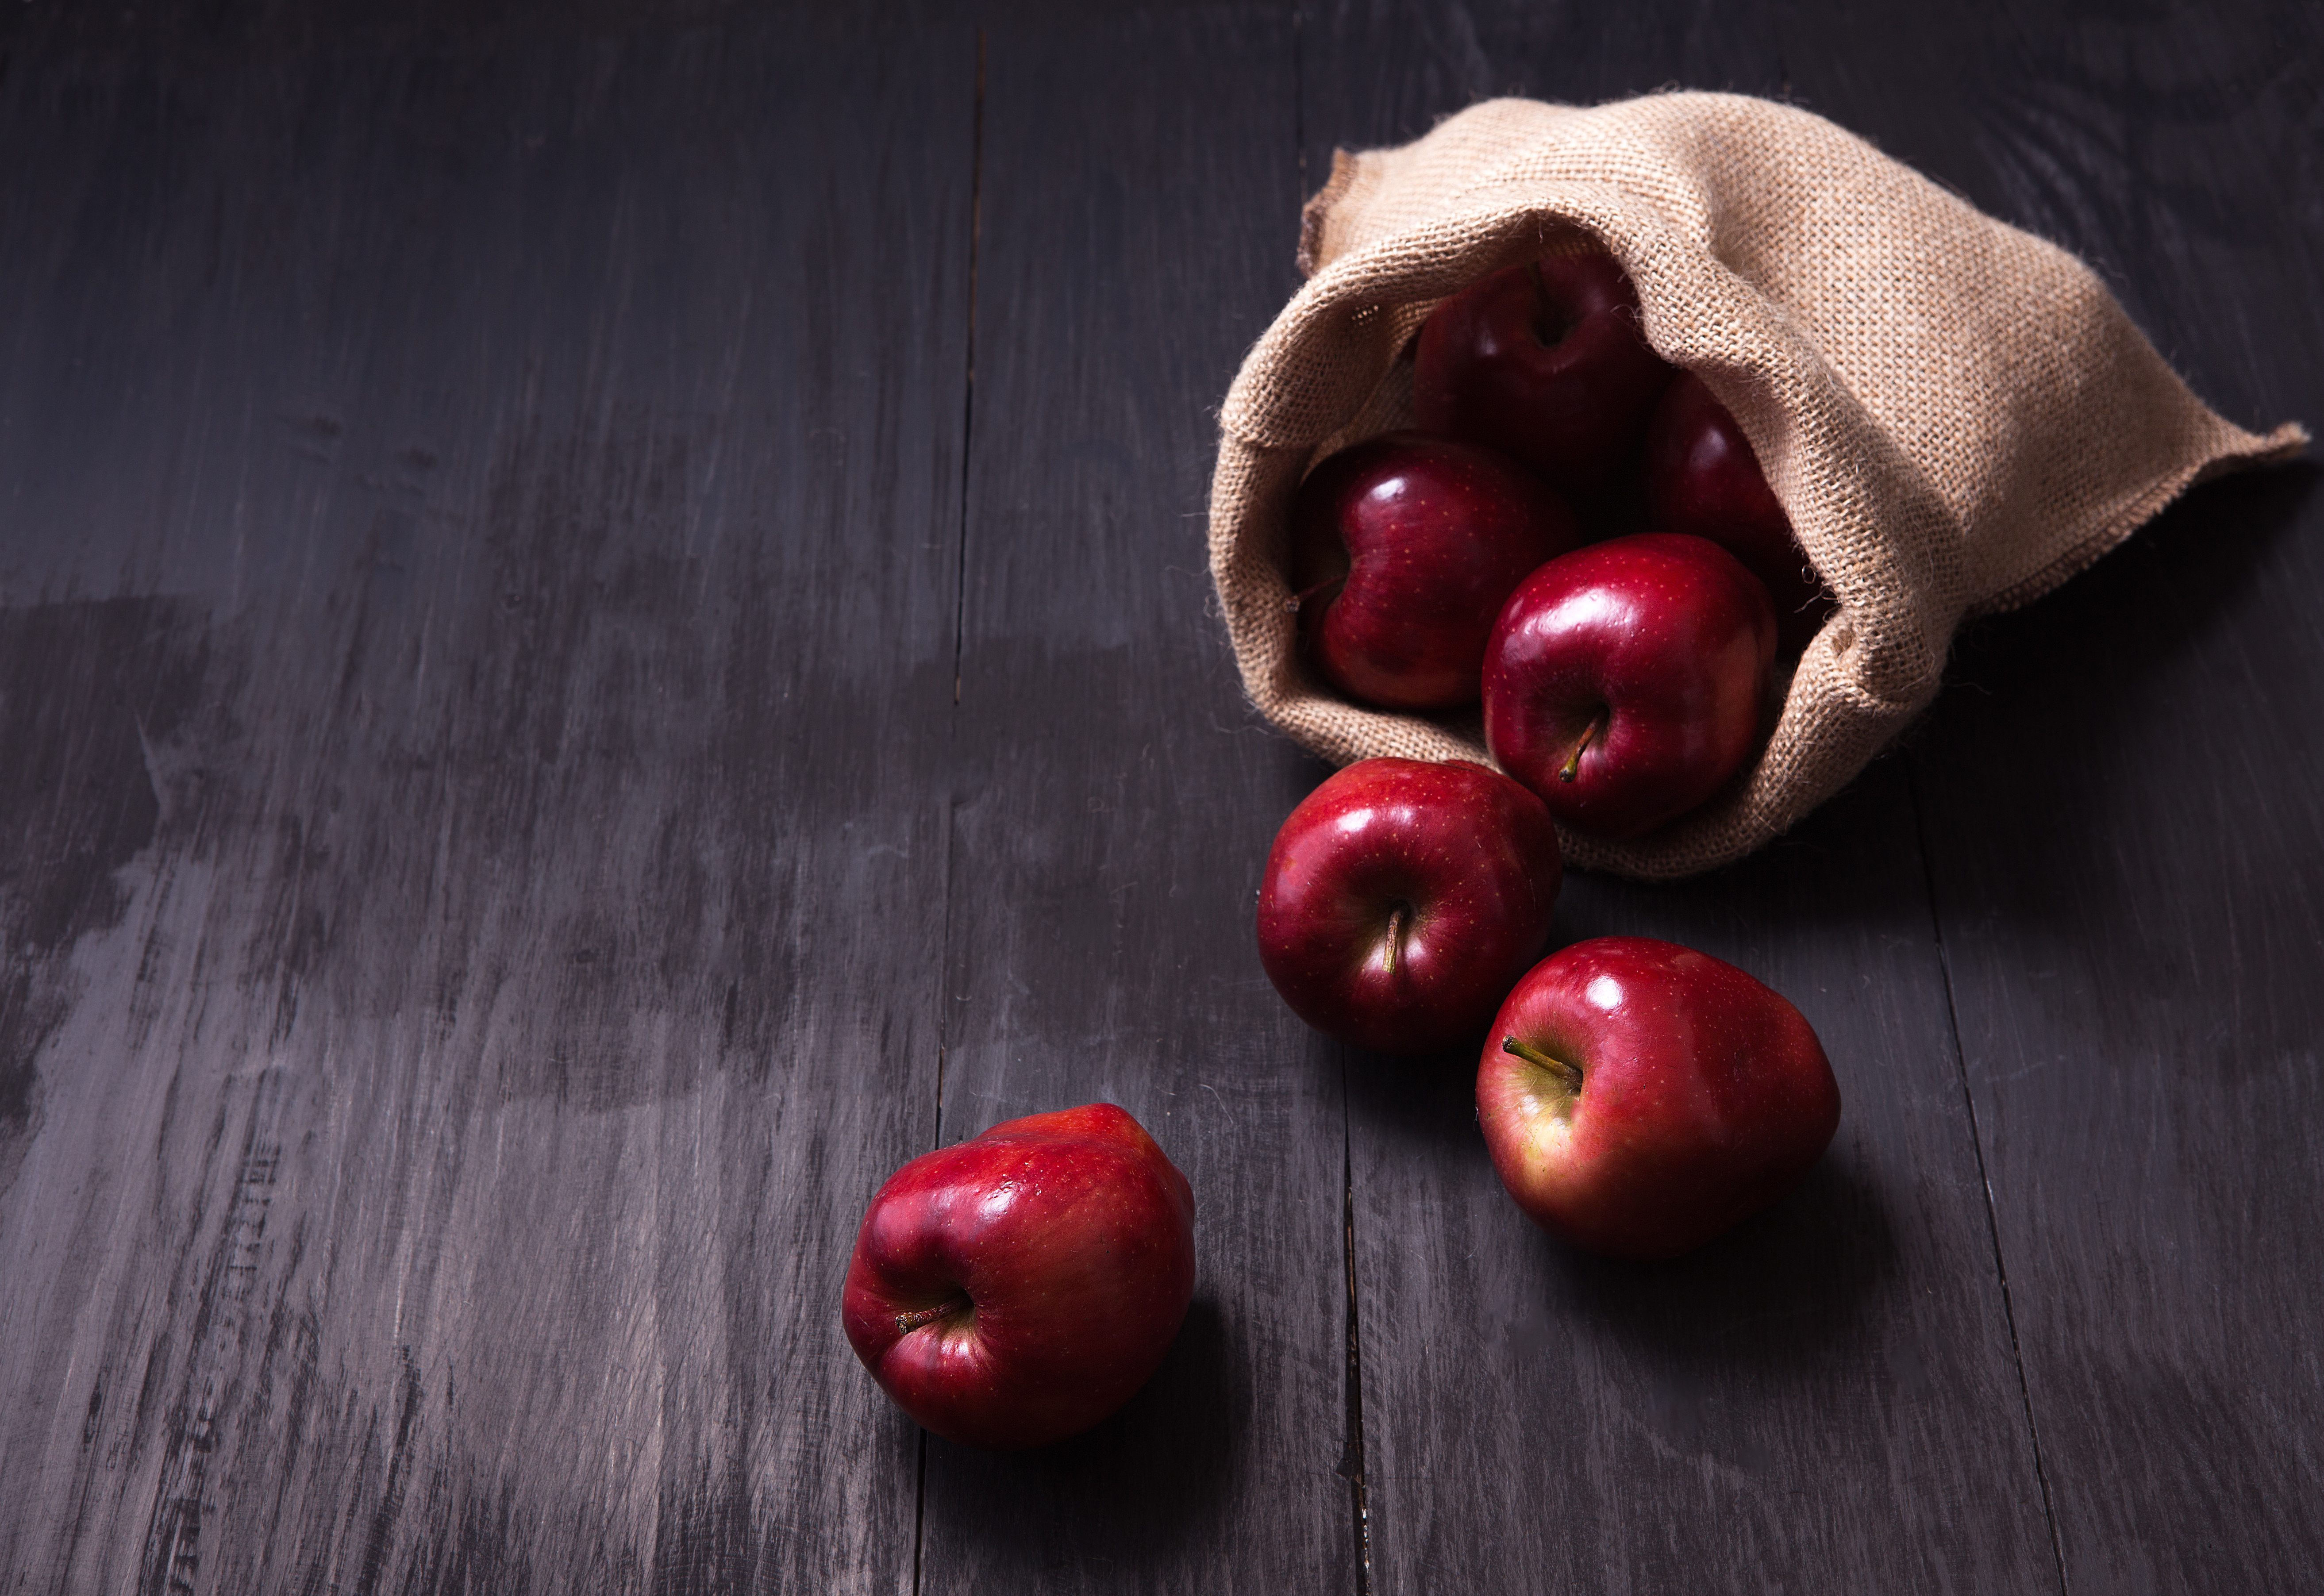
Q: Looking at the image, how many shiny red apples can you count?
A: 7